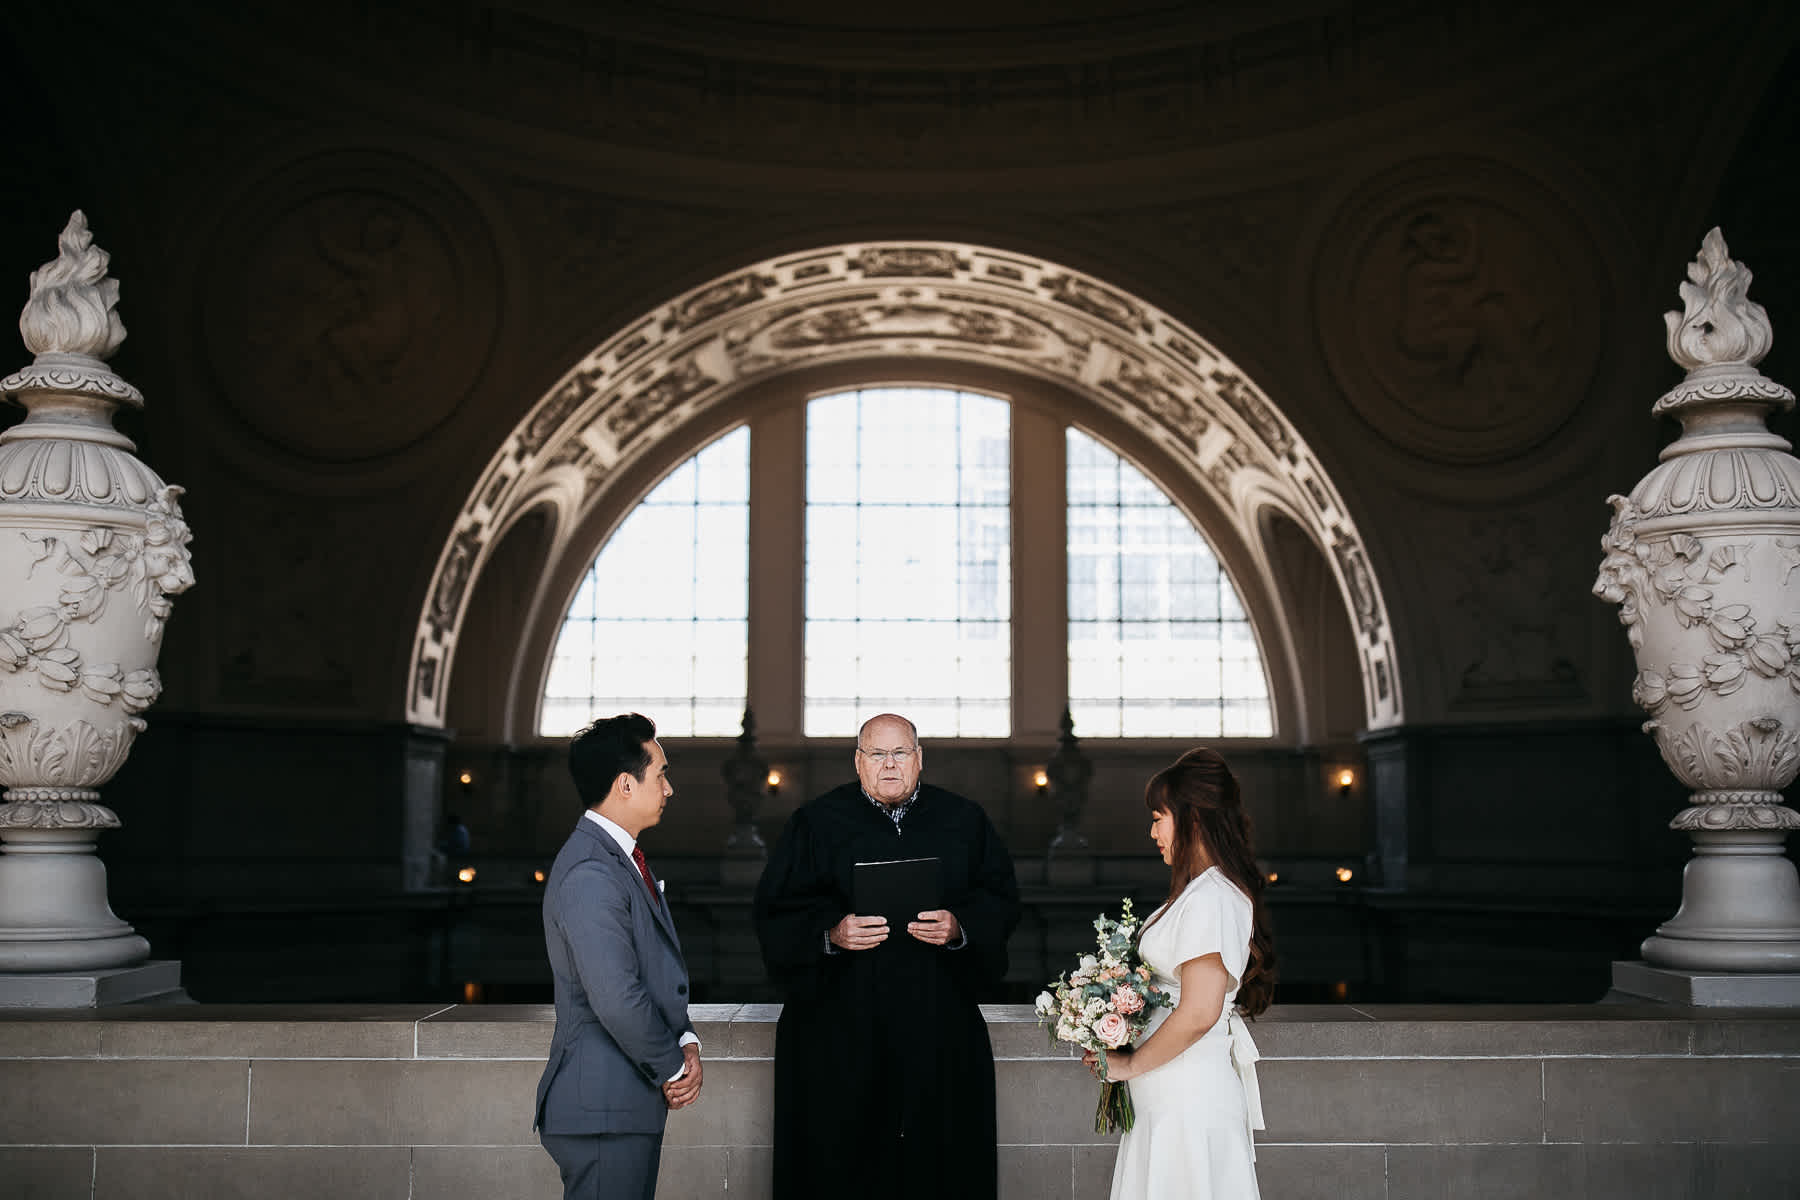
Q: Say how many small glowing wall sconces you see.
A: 8